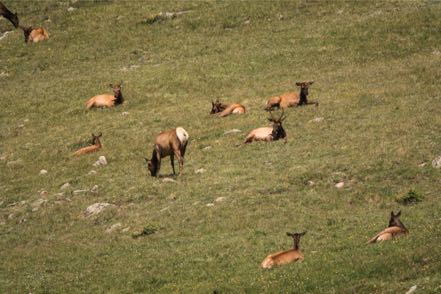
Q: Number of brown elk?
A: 10